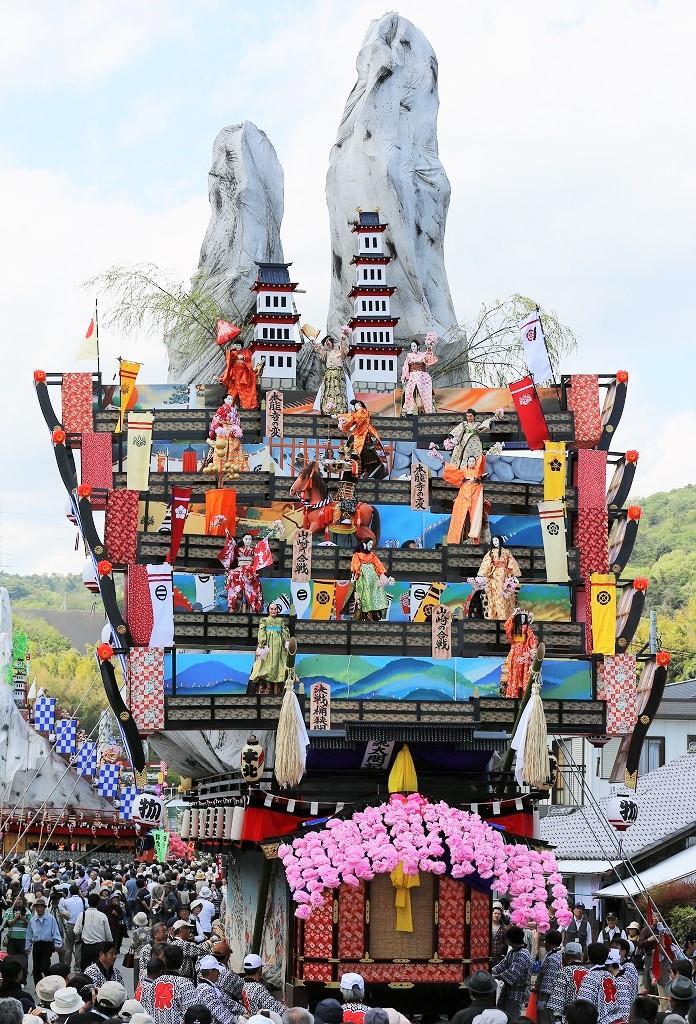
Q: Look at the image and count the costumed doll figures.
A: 13